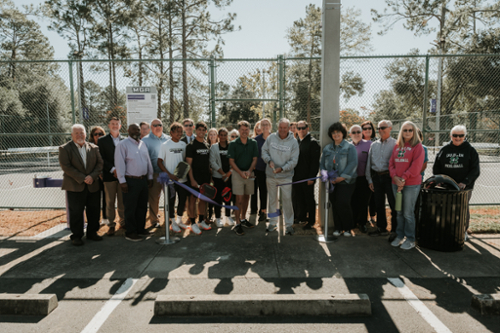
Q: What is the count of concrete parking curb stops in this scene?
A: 3